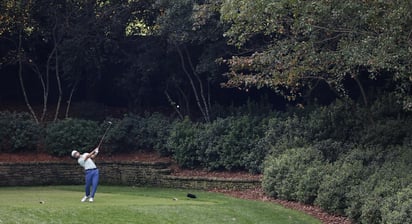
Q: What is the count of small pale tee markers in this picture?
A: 2